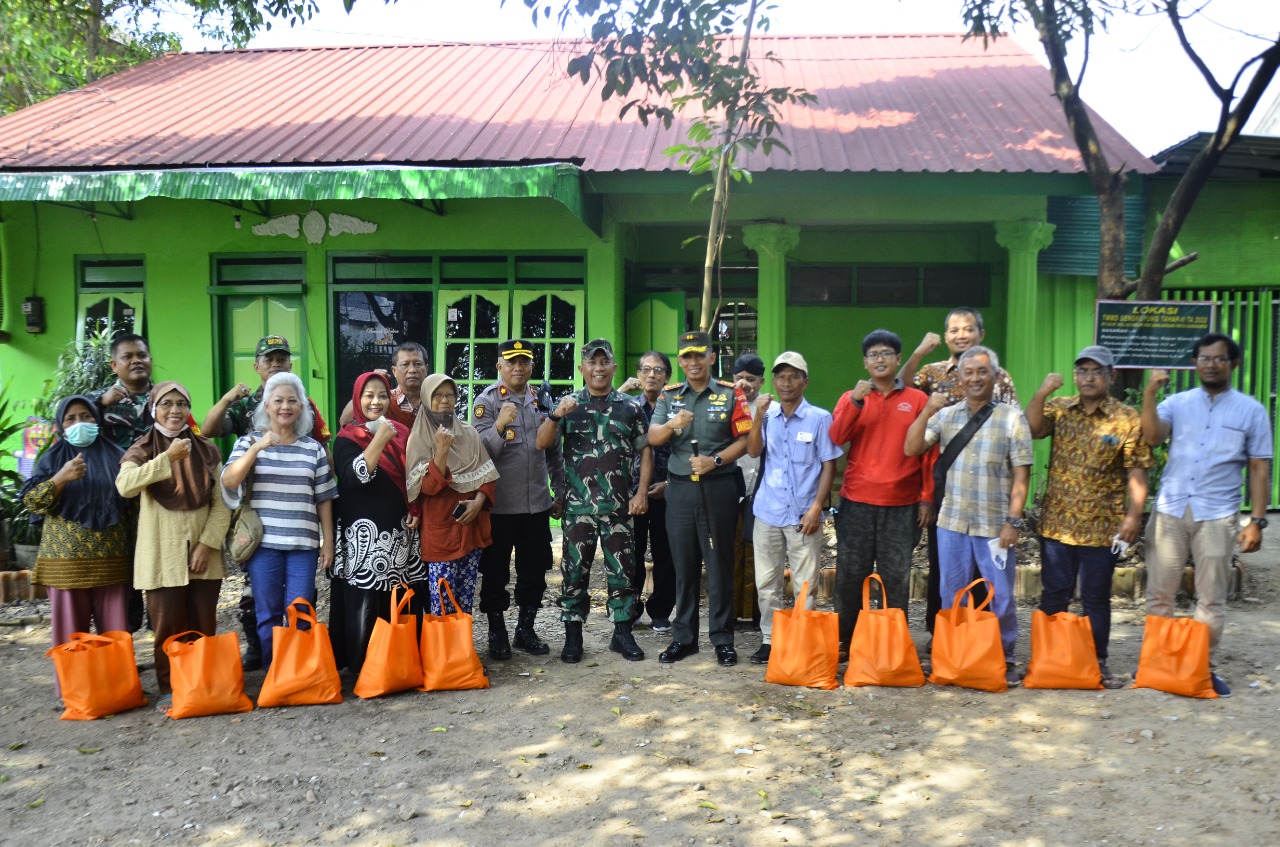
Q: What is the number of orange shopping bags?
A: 10